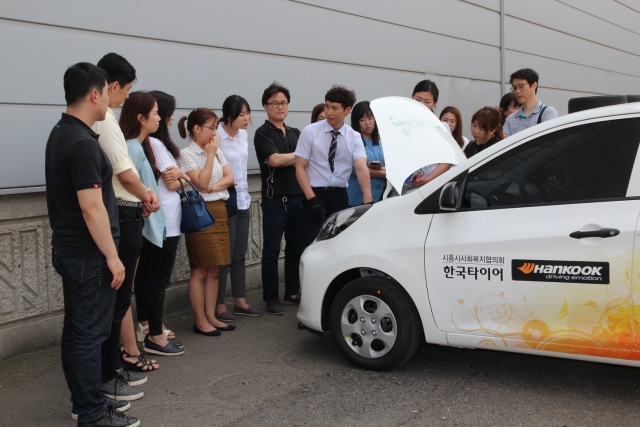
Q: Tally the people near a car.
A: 15